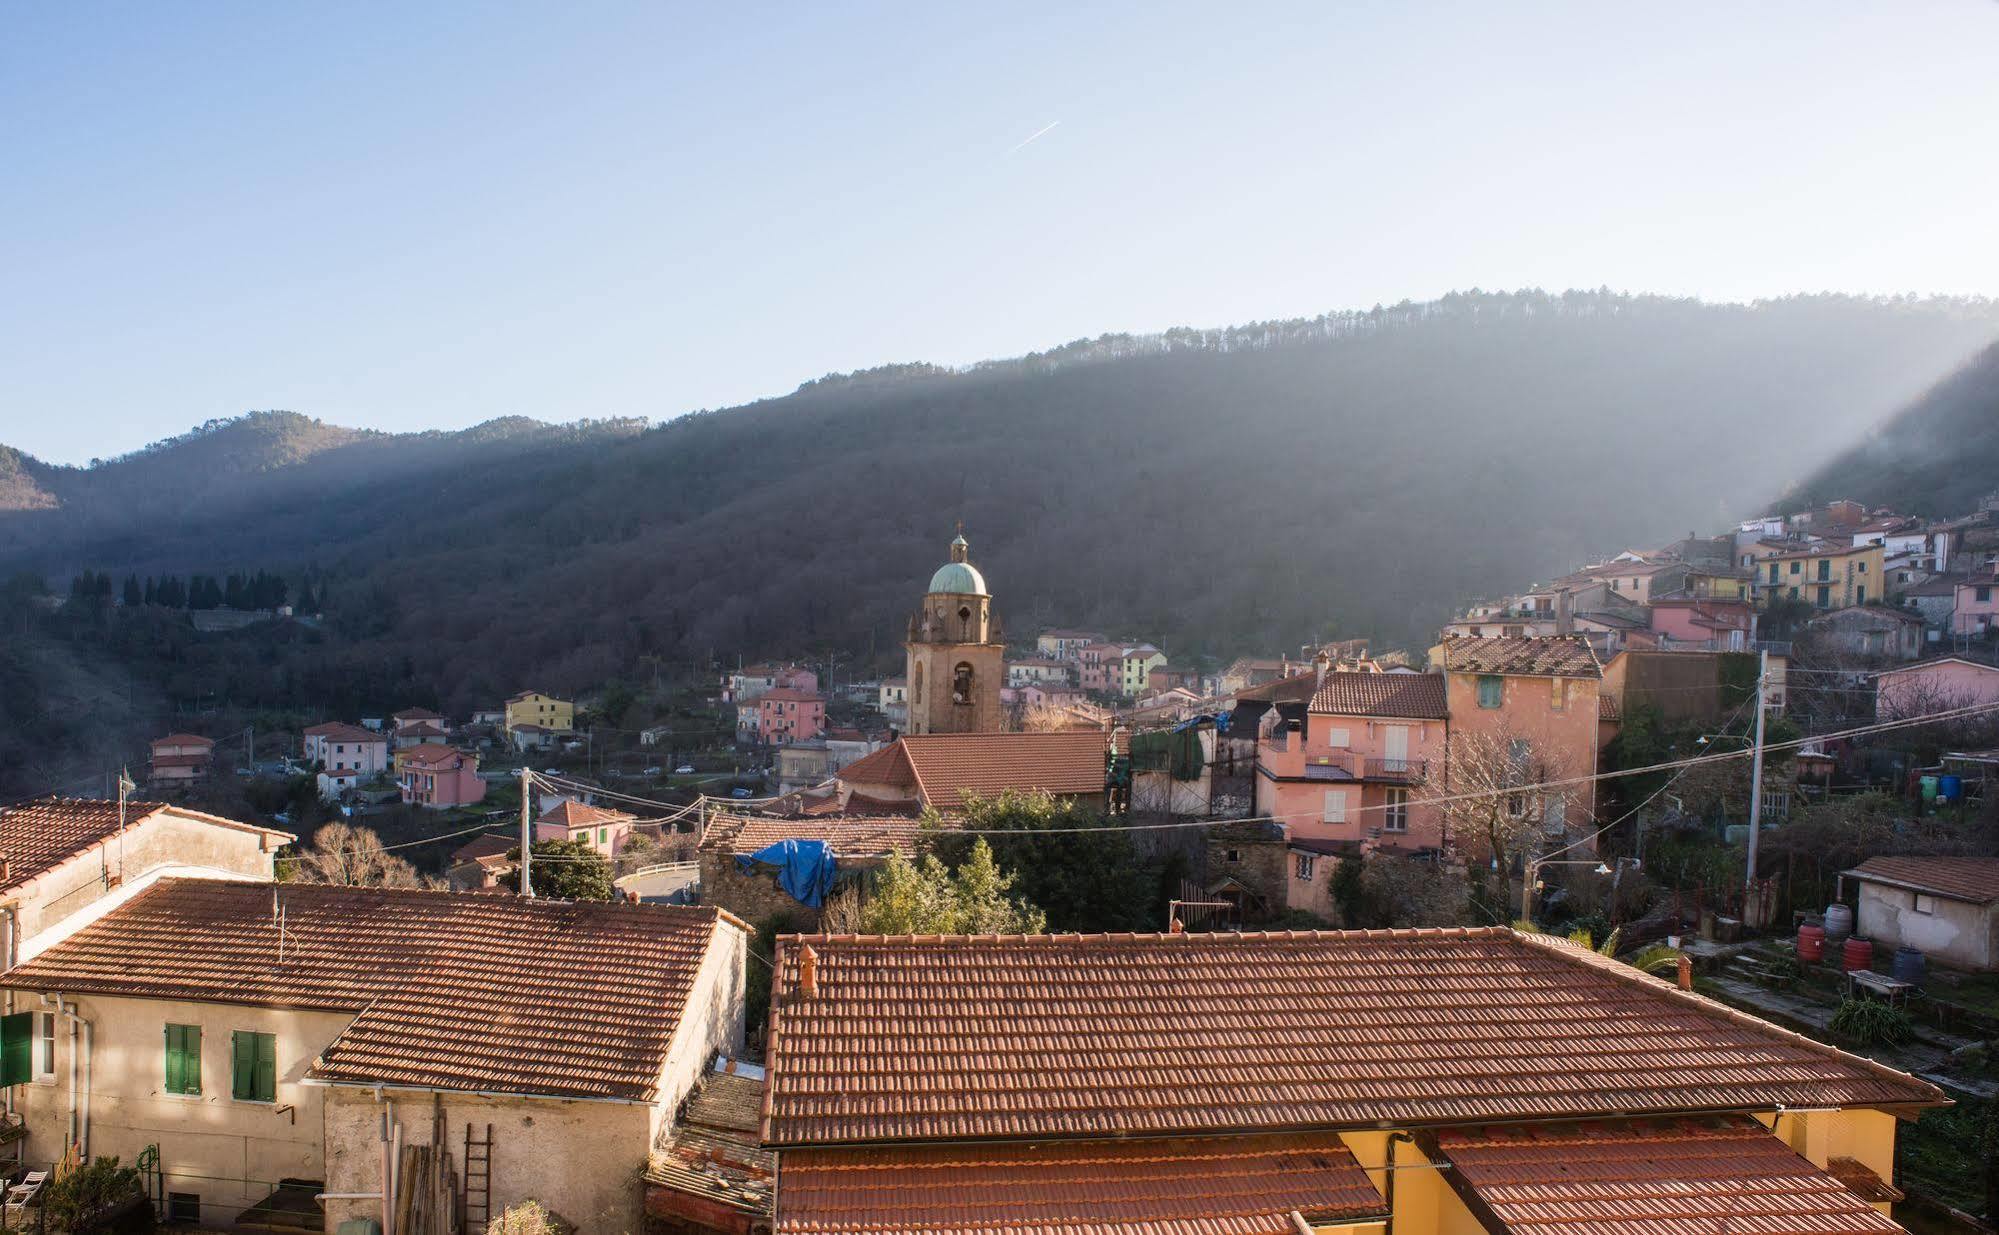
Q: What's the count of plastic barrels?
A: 6